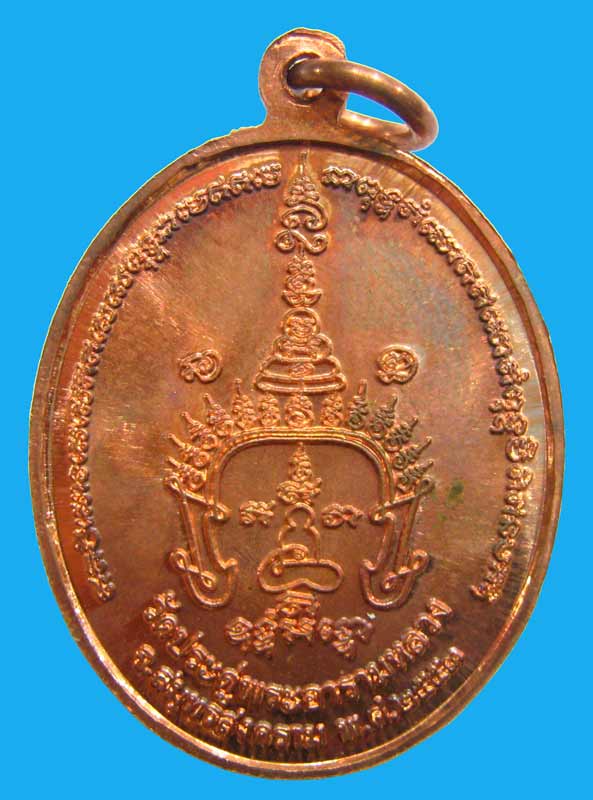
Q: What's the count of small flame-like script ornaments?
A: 13